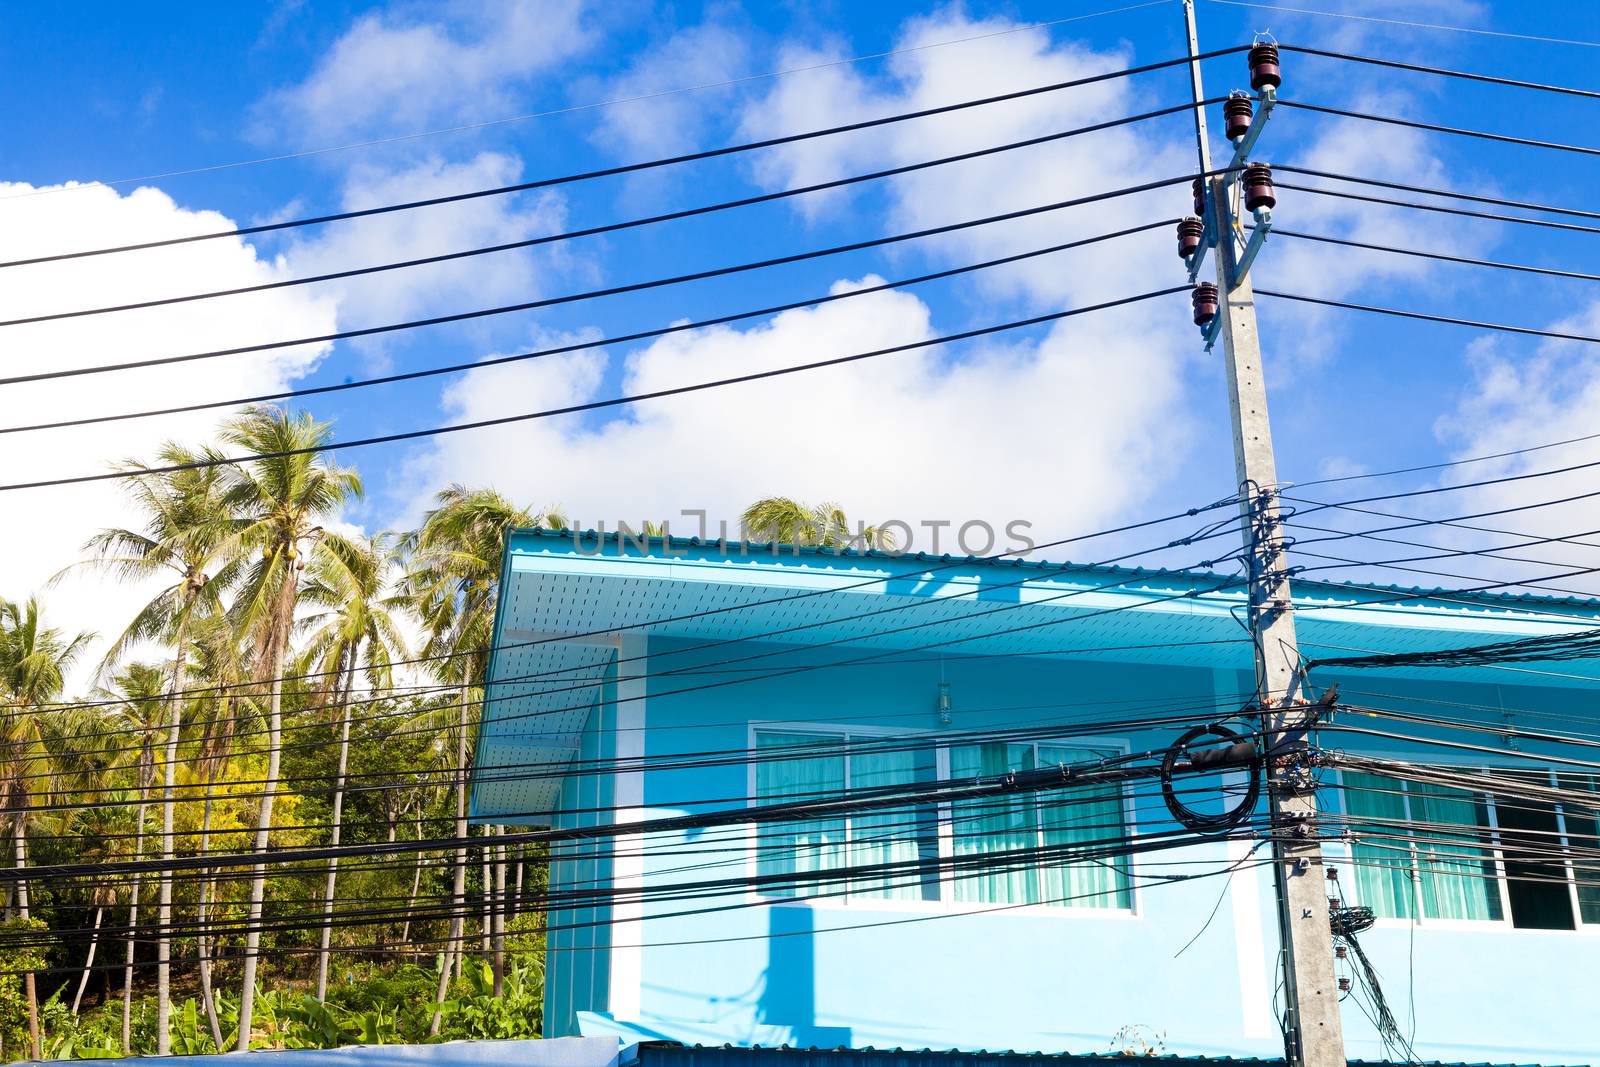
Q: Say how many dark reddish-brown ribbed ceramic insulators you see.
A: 6